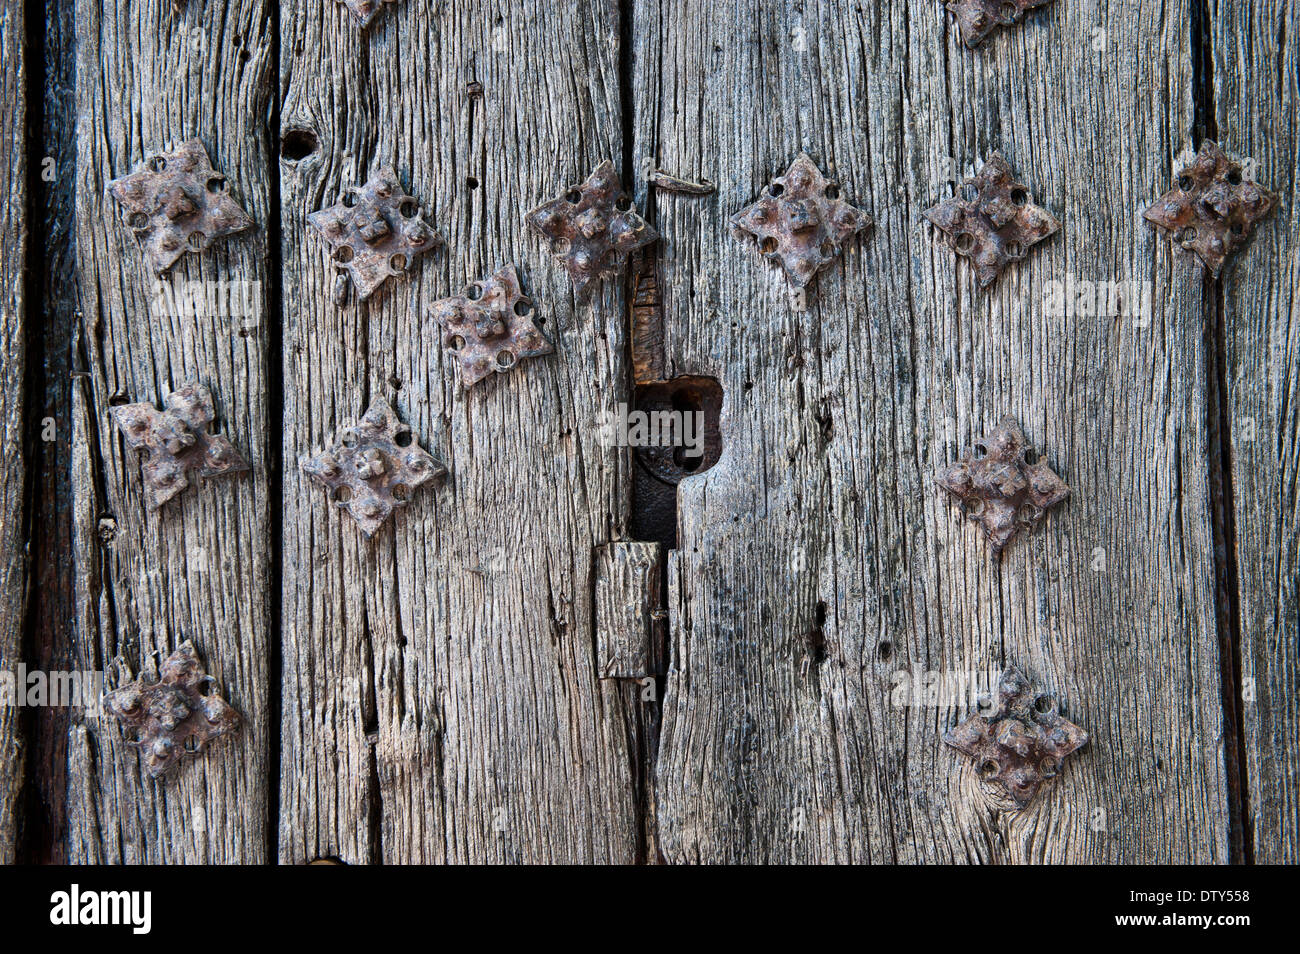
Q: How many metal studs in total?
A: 14